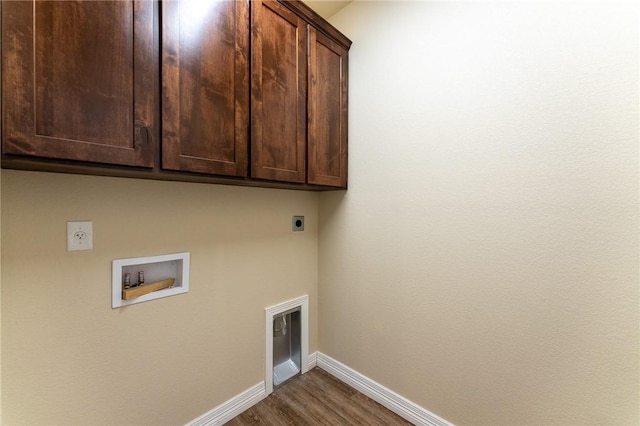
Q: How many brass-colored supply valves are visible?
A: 2